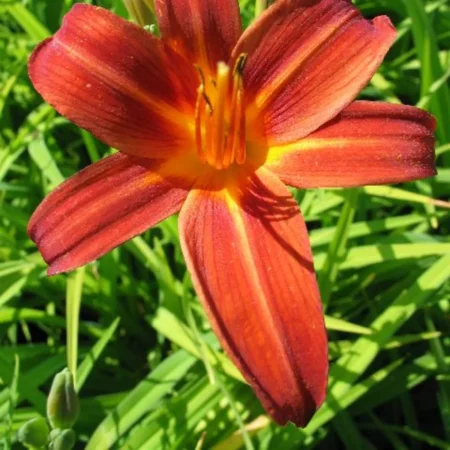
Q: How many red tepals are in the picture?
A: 6